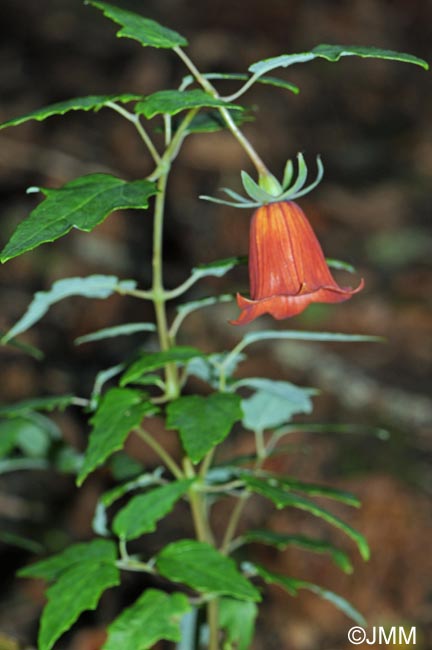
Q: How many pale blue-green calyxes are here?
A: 1